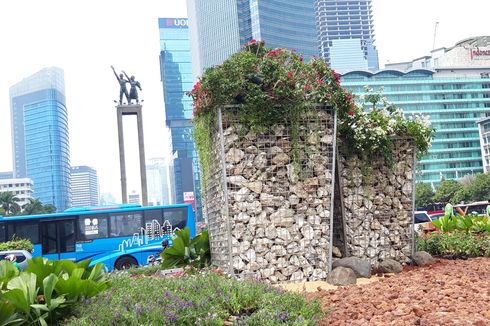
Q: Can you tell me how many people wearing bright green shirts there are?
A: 1